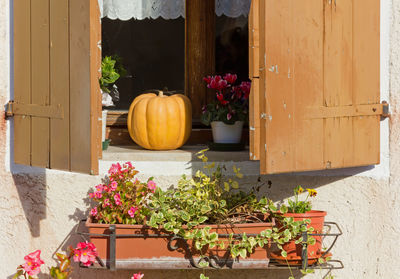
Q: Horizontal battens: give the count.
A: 2